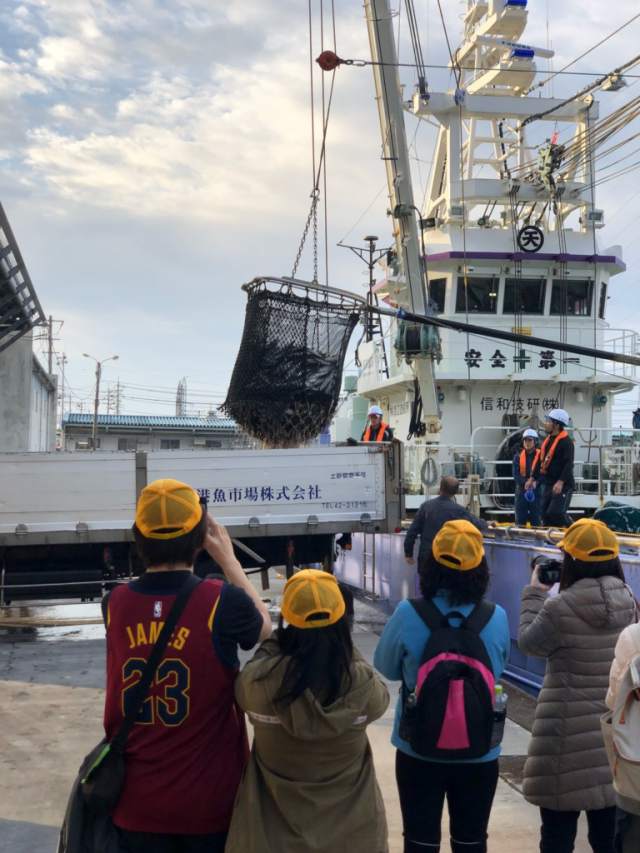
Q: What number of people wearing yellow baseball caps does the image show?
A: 4